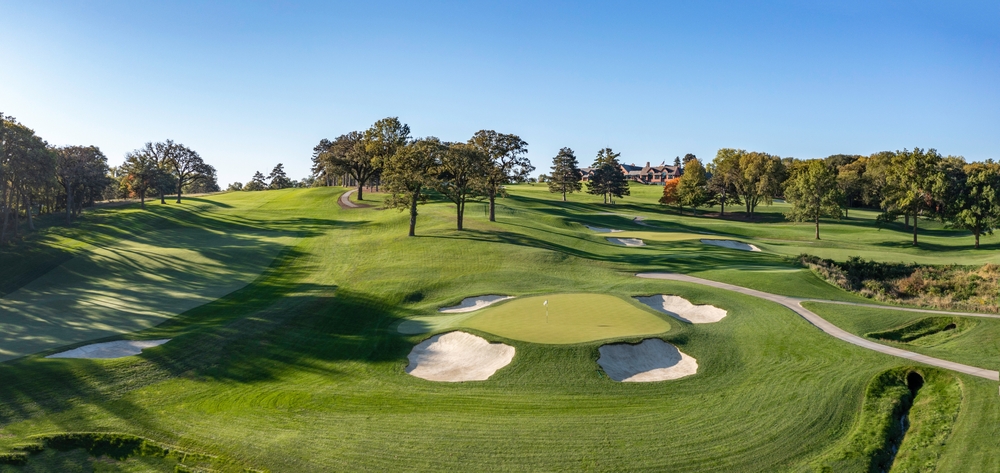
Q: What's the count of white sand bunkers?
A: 8